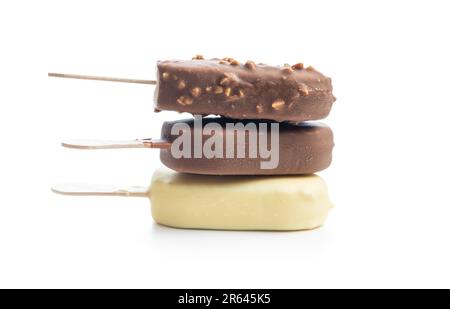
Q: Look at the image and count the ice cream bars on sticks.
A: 3